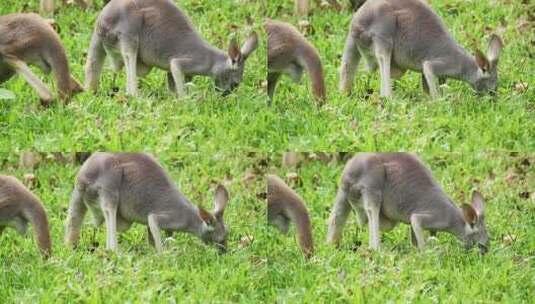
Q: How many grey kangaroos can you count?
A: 4